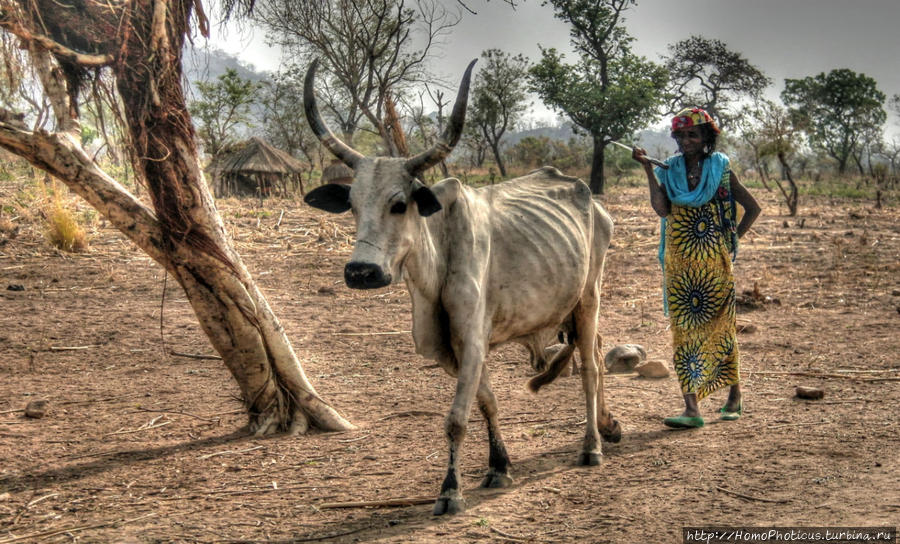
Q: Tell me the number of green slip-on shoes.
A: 2